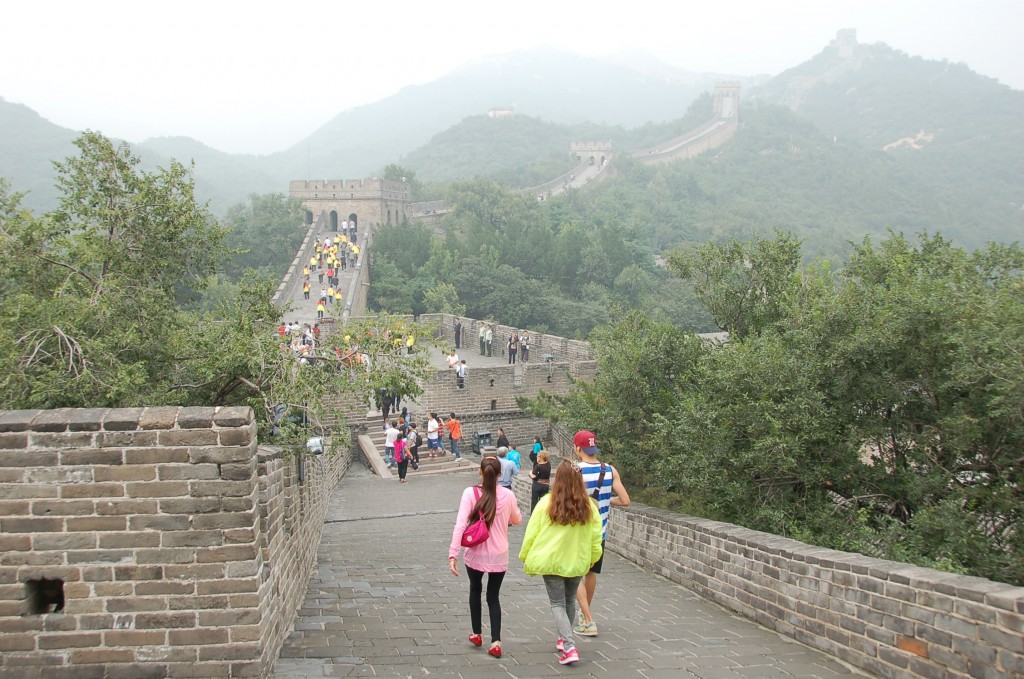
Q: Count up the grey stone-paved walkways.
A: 1